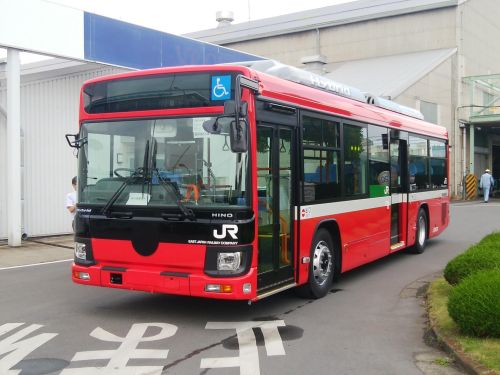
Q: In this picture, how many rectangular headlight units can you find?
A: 2